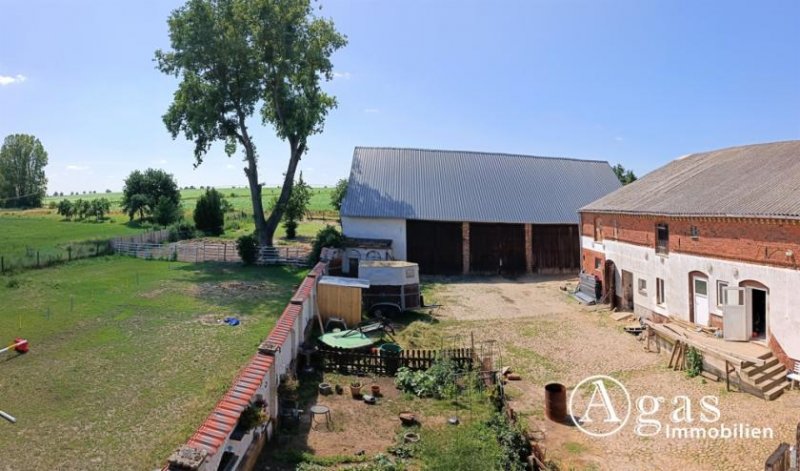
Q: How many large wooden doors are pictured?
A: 3